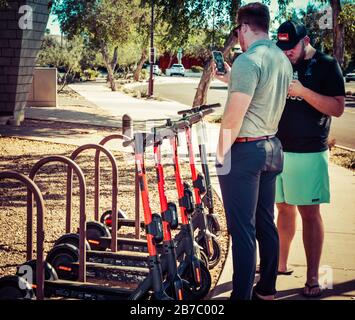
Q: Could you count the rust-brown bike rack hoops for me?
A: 4